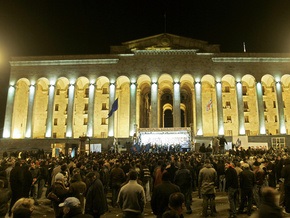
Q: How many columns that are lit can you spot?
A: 14